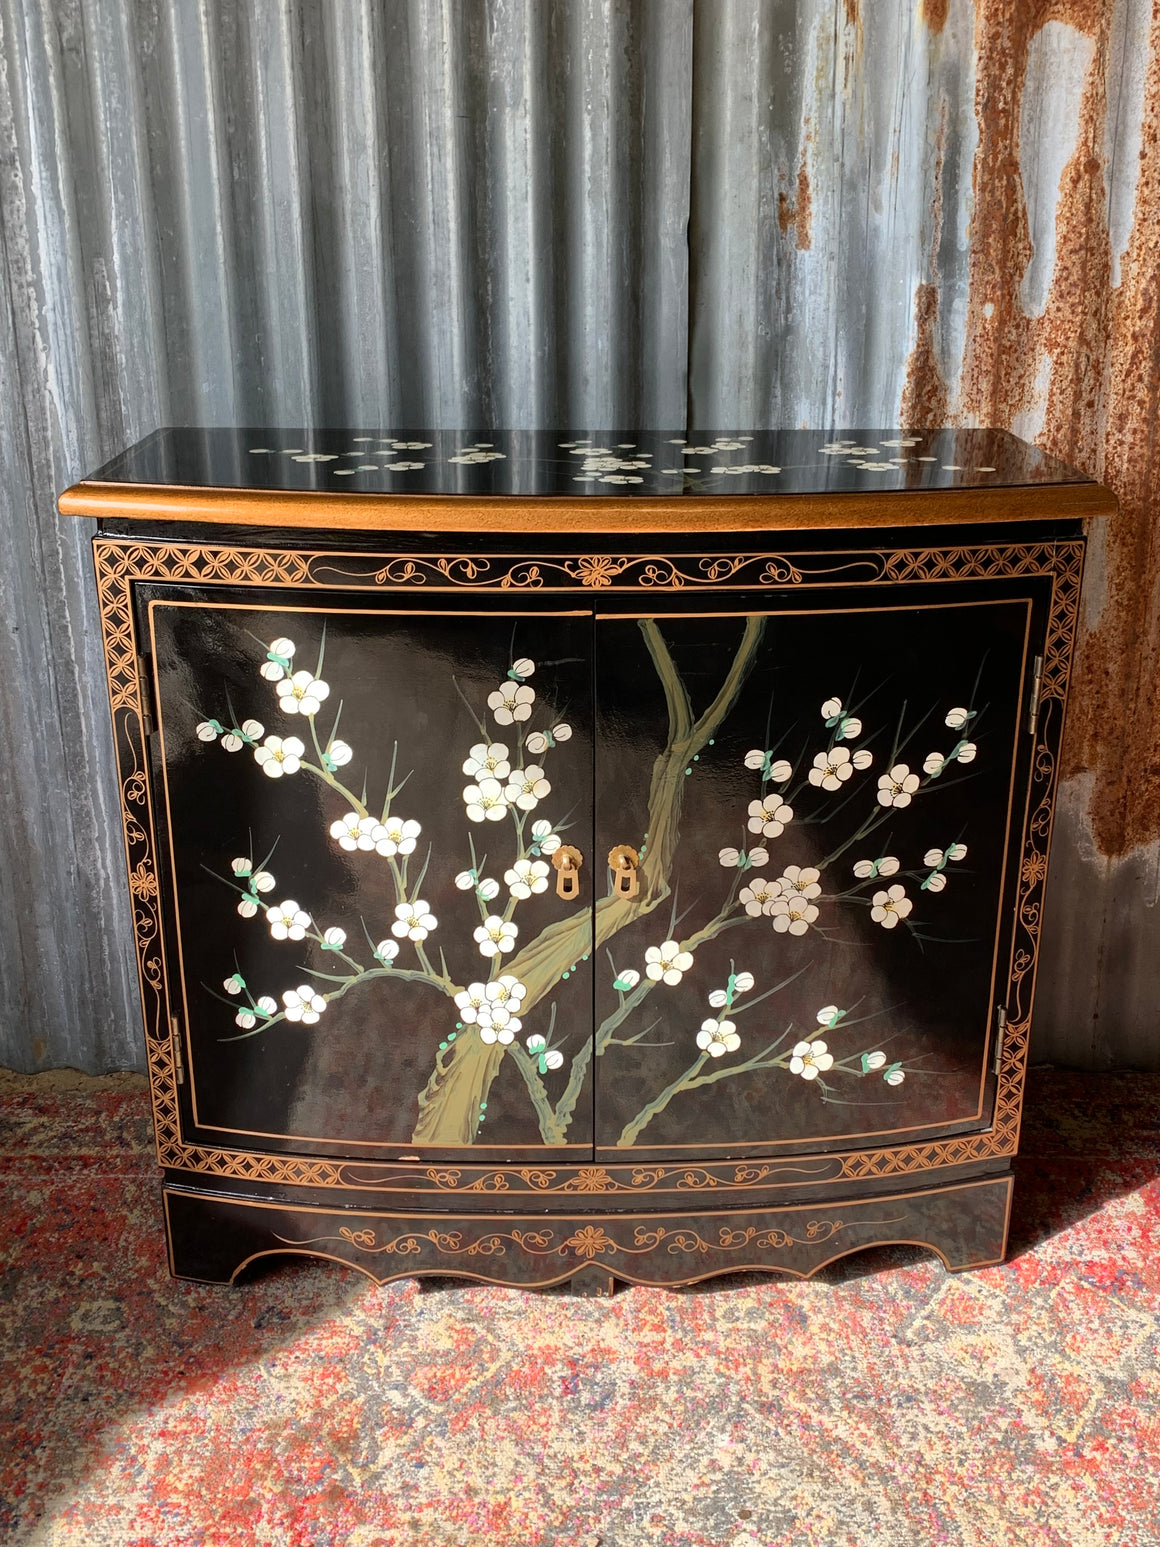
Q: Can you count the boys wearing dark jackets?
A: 0